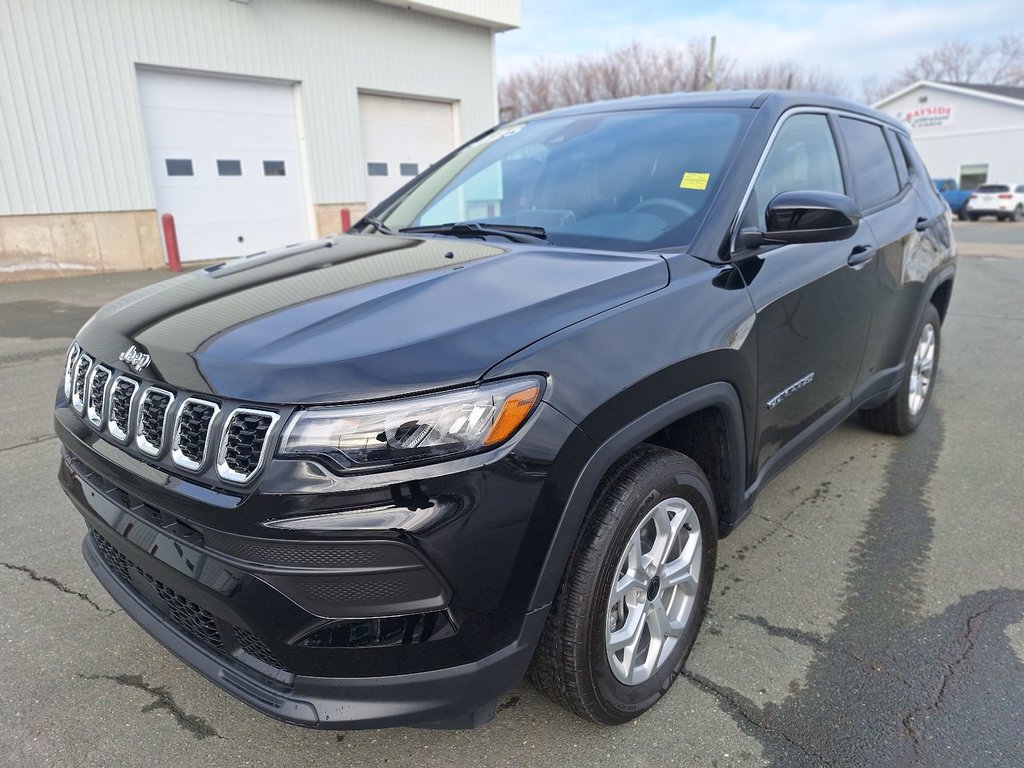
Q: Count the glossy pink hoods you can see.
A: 0